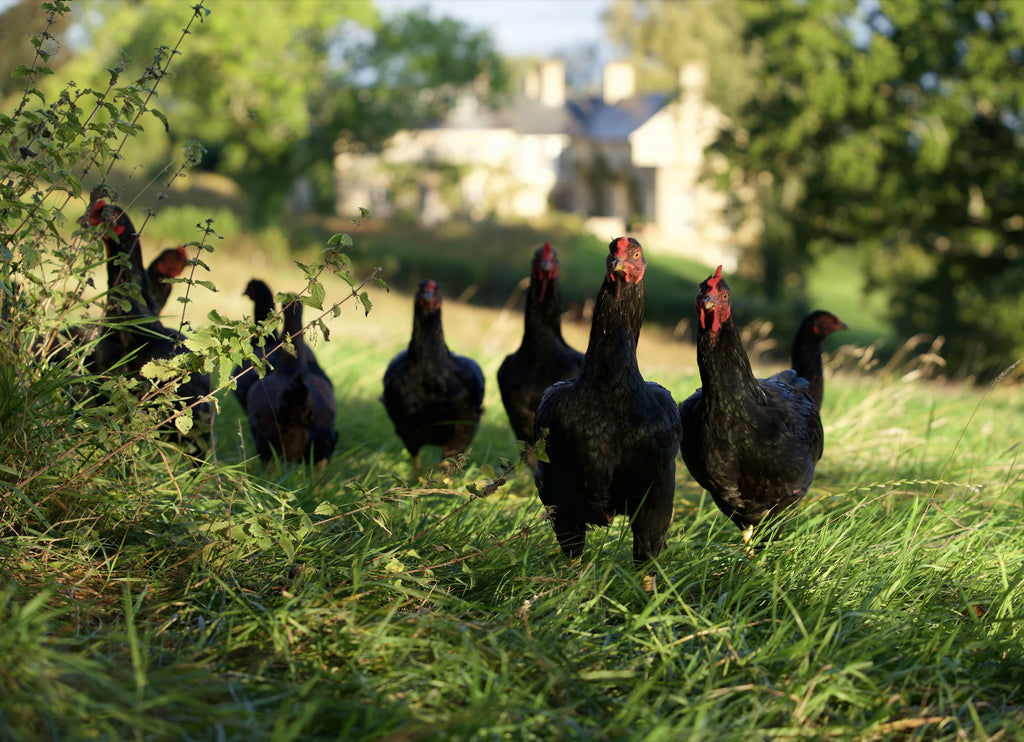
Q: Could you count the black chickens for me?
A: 9